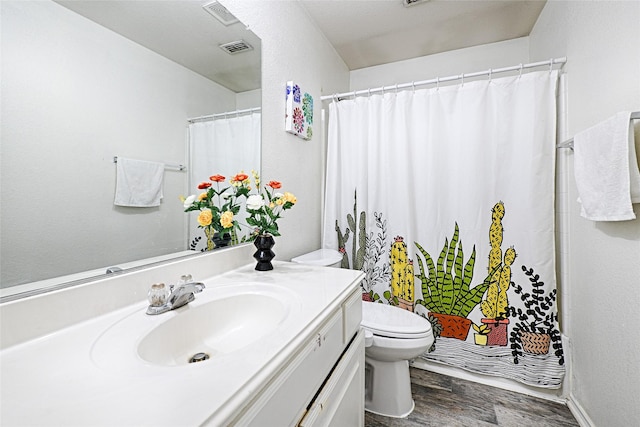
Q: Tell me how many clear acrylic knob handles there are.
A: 2